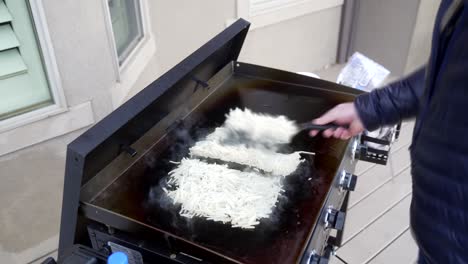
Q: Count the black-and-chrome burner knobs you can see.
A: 4